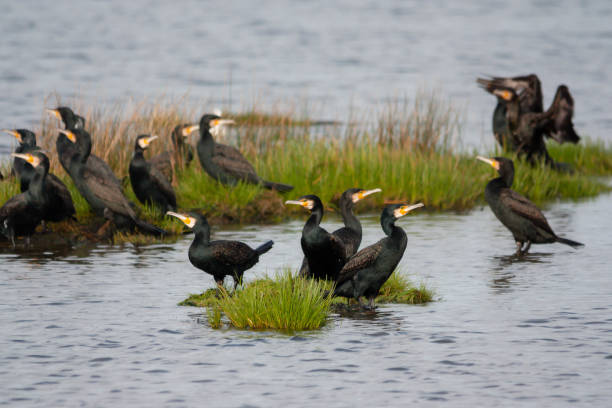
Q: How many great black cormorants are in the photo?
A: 13